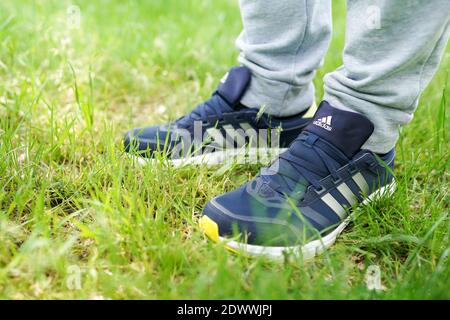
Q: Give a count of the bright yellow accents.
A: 1